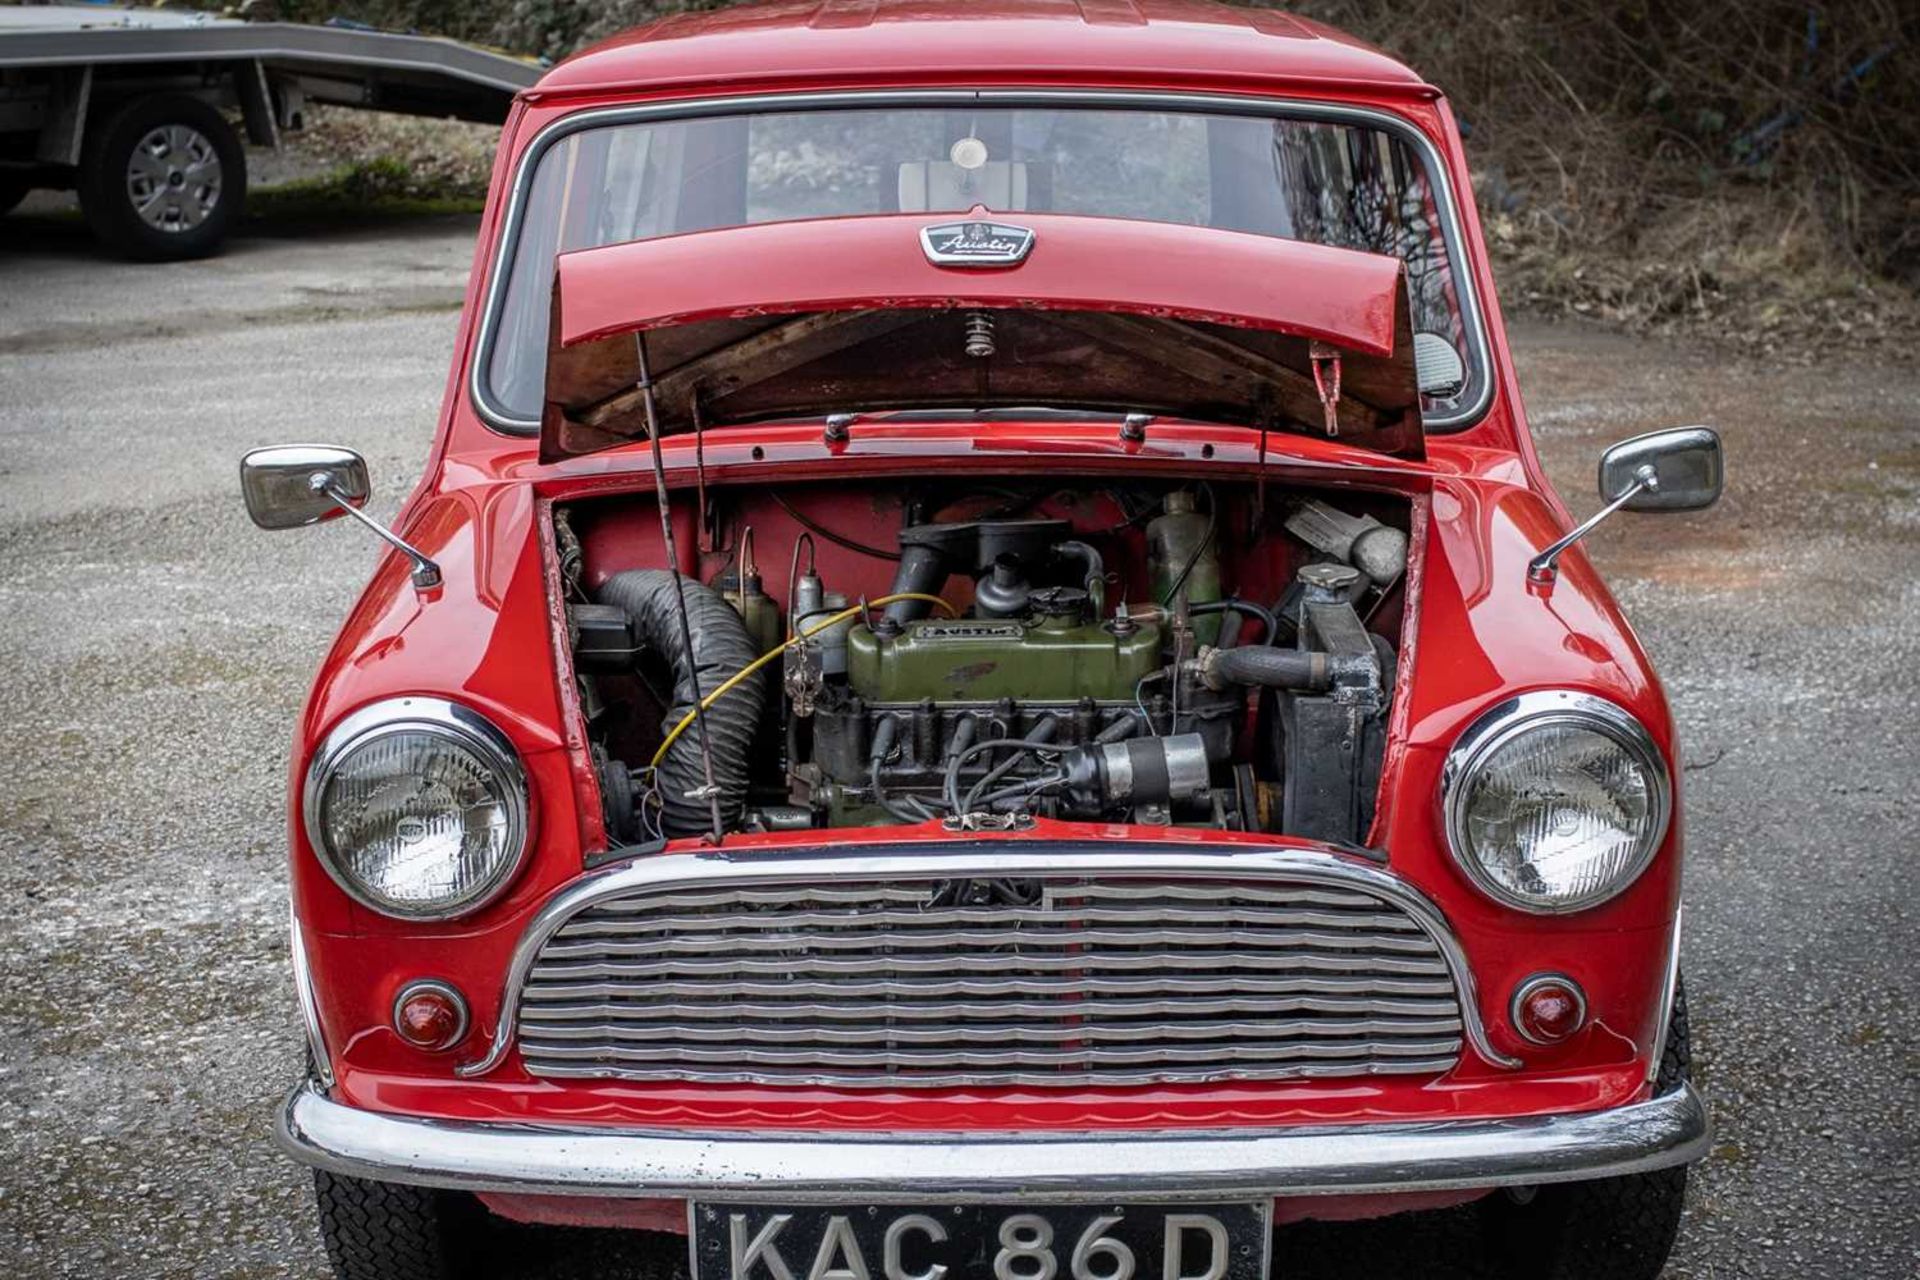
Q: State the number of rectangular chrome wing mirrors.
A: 2